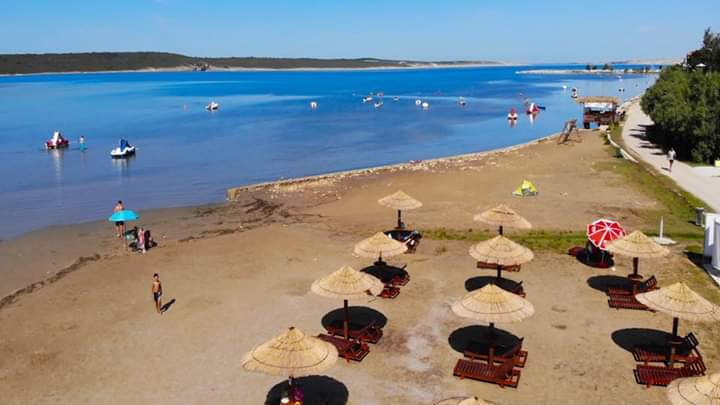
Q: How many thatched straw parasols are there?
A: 11